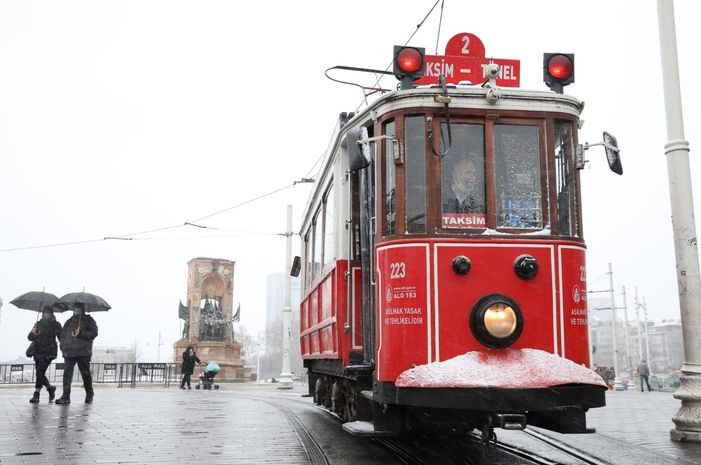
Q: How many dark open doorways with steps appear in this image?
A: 1